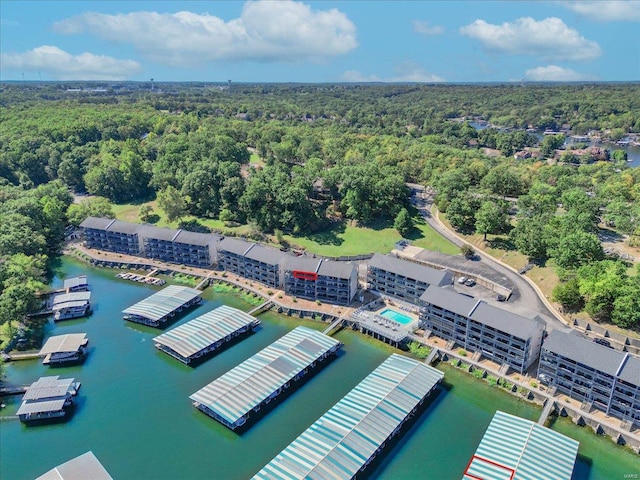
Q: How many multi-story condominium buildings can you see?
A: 7